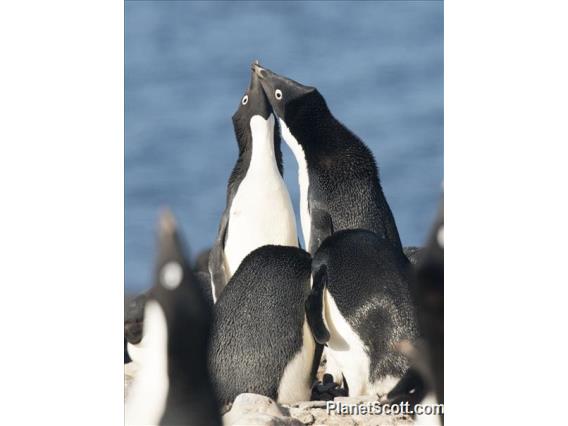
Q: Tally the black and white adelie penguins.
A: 6